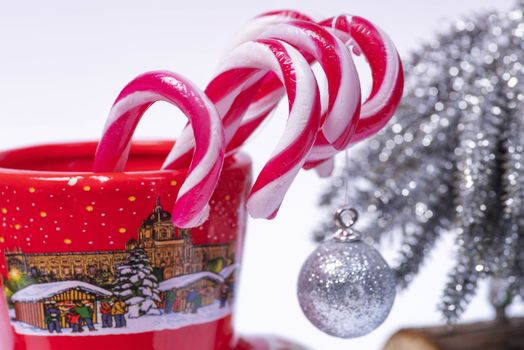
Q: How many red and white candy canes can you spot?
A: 5